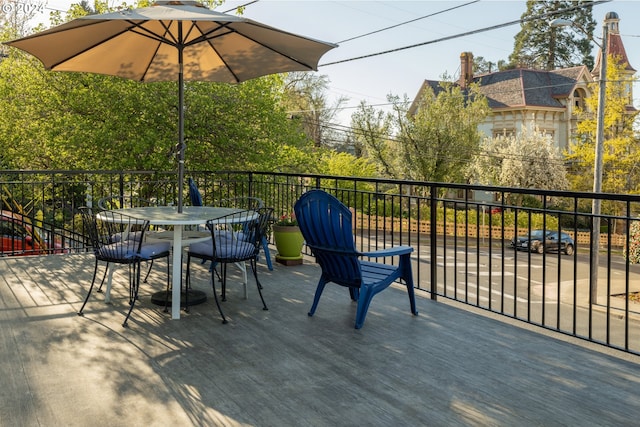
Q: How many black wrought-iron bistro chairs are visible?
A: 4